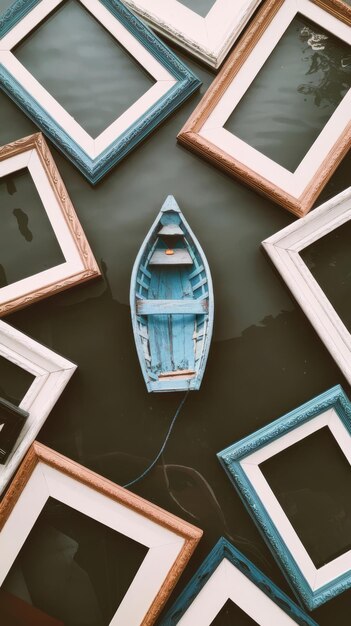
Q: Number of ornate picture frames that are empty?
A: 9